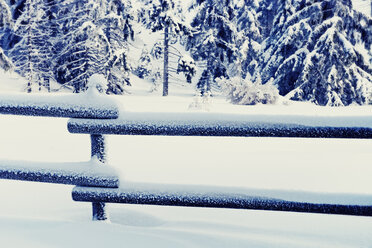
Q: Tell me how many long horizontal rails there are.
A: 4